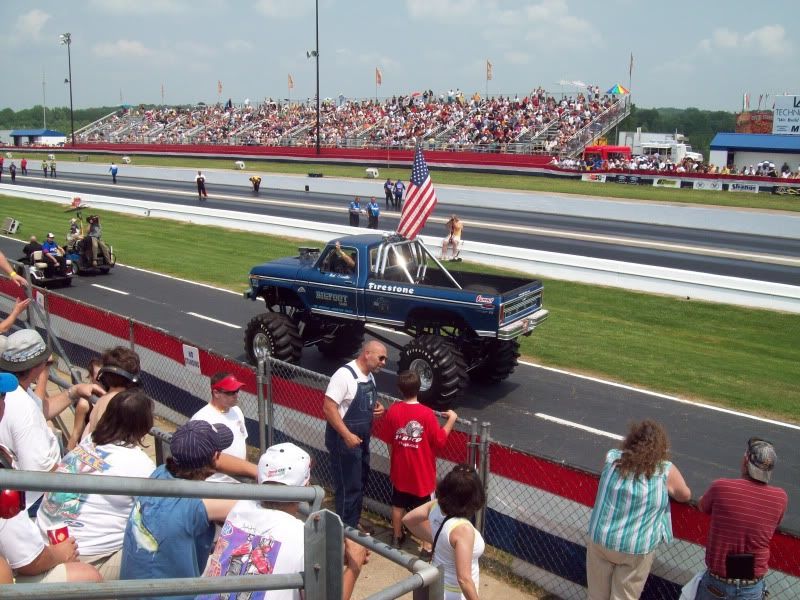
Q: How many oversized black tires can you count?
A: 4